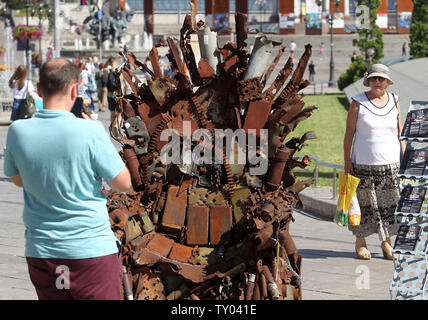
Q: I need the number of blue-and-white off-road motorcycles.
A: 0